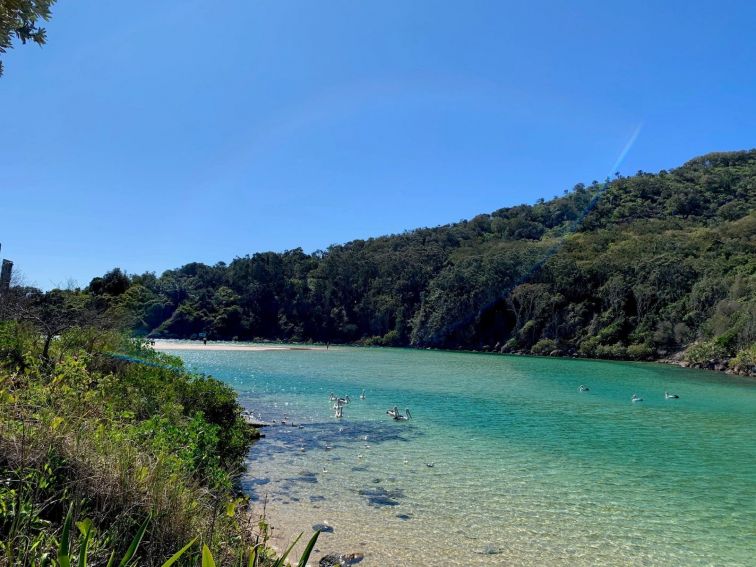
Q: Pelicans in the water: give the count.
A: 10